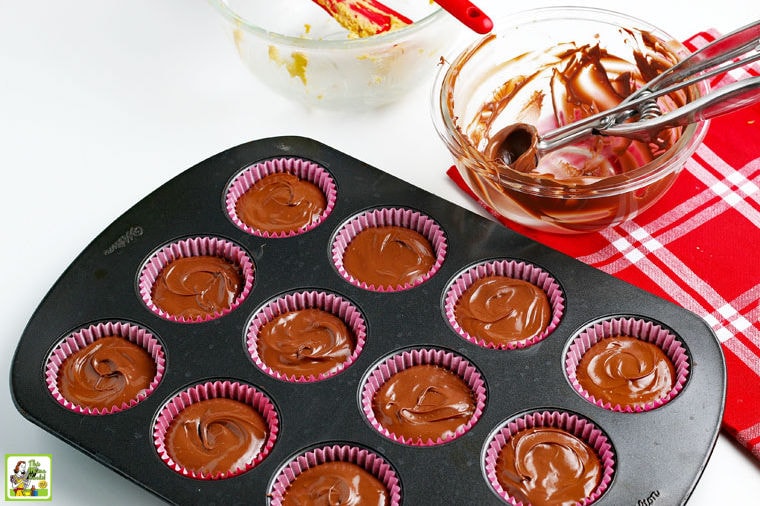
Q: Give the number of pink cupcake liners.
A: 11